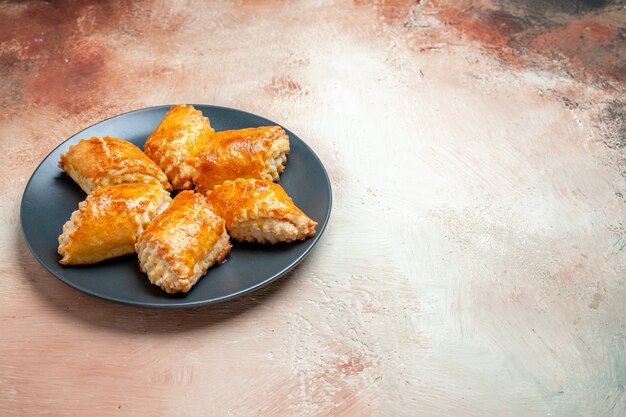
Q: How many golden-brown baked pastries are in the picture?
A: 6